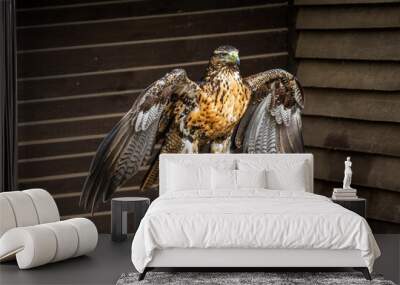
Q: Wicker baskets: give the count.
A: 0